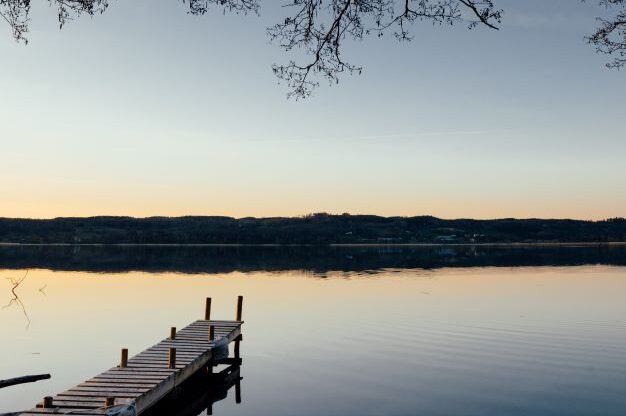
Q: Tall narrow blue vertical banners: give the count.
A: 0